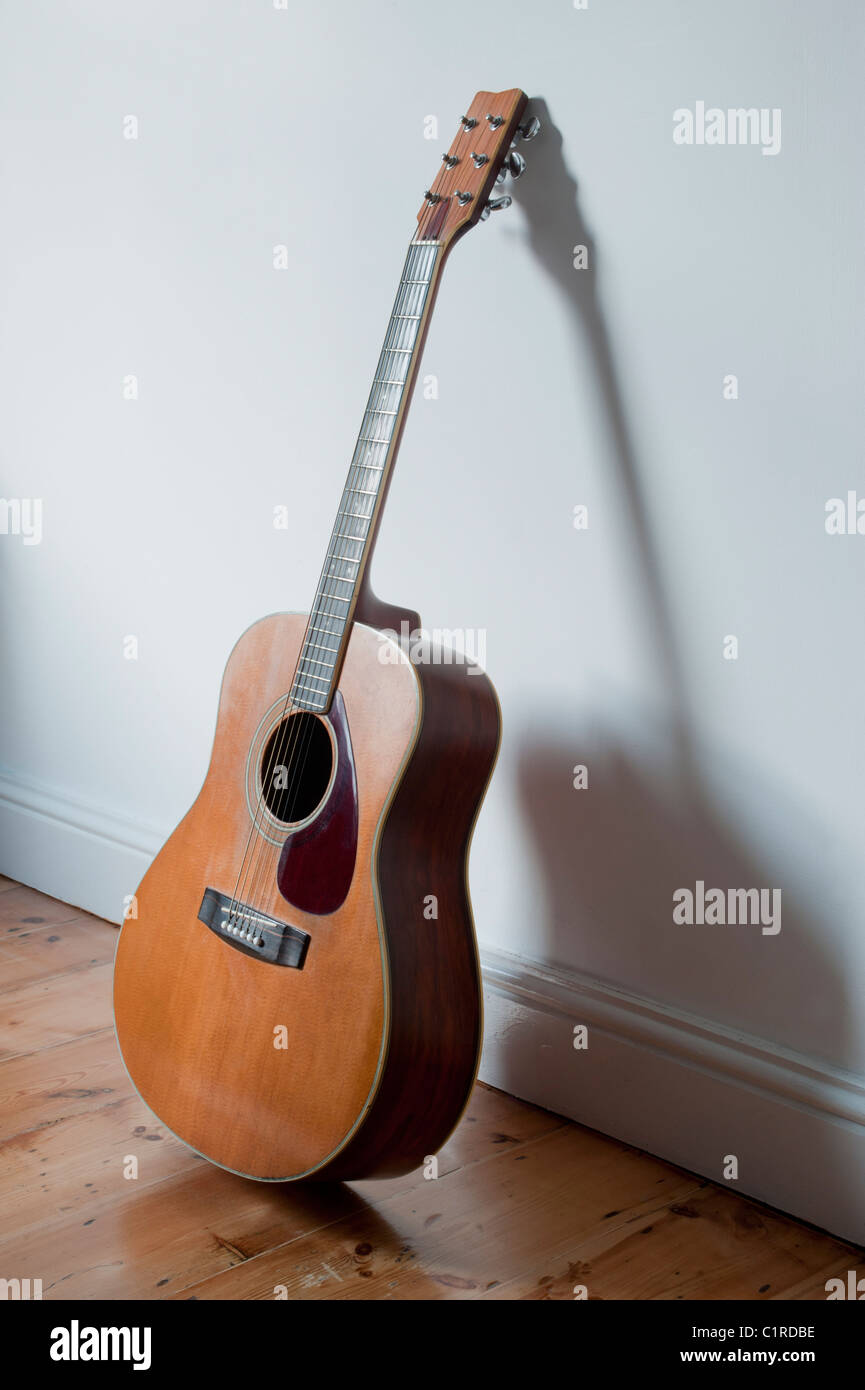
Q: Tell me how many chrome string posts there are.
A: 6